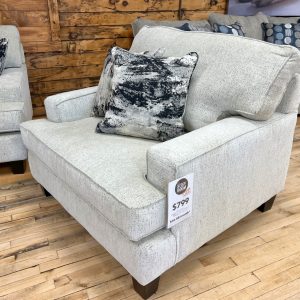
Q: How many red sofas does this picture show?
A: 0